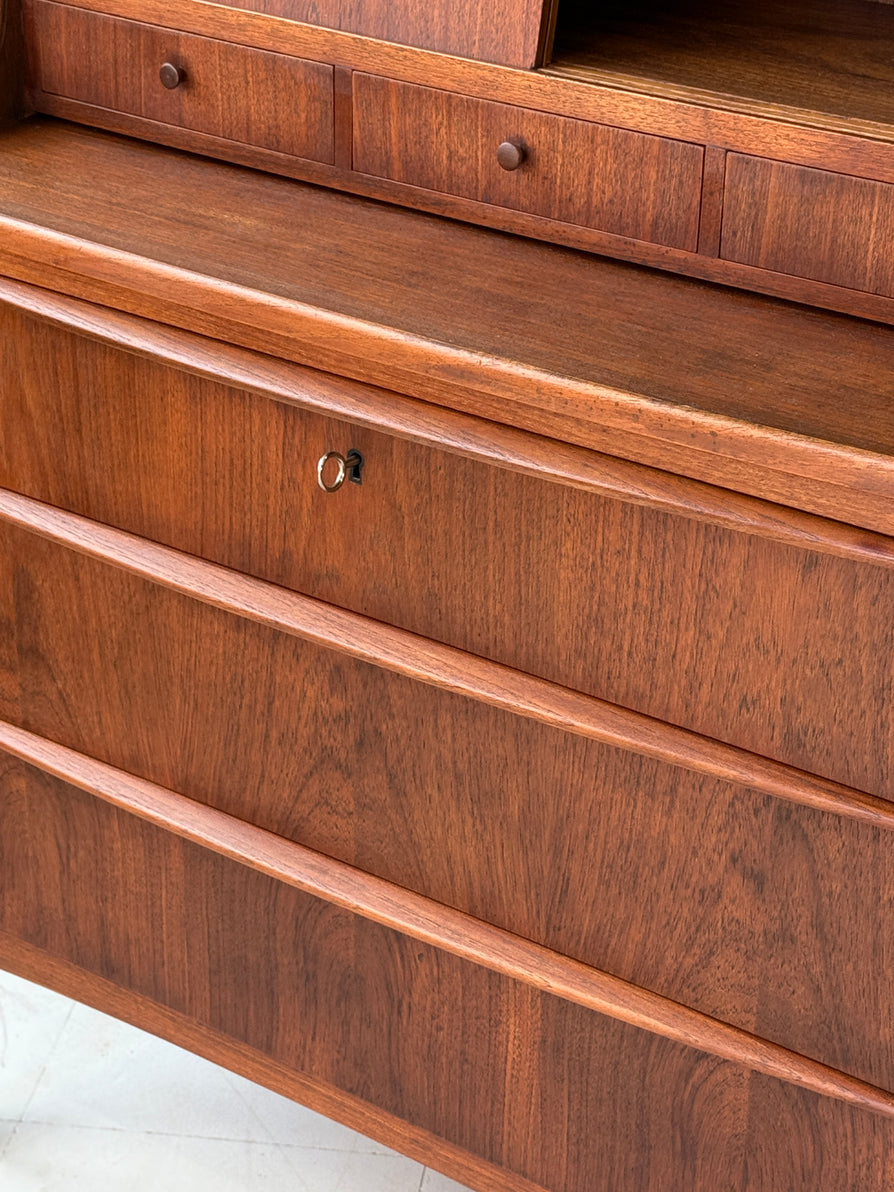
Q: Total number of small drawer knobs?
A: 2